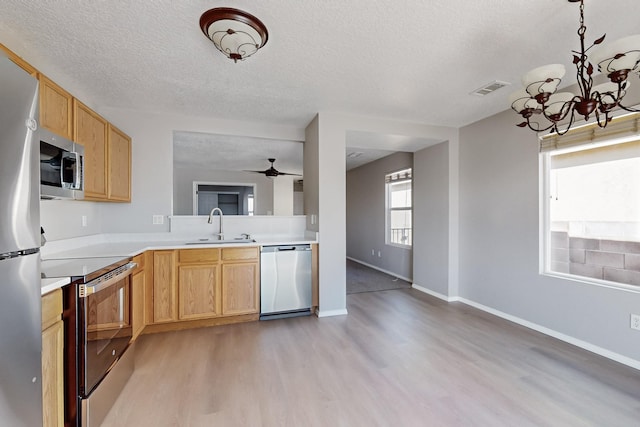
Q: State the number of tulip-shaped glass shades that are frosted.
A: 5